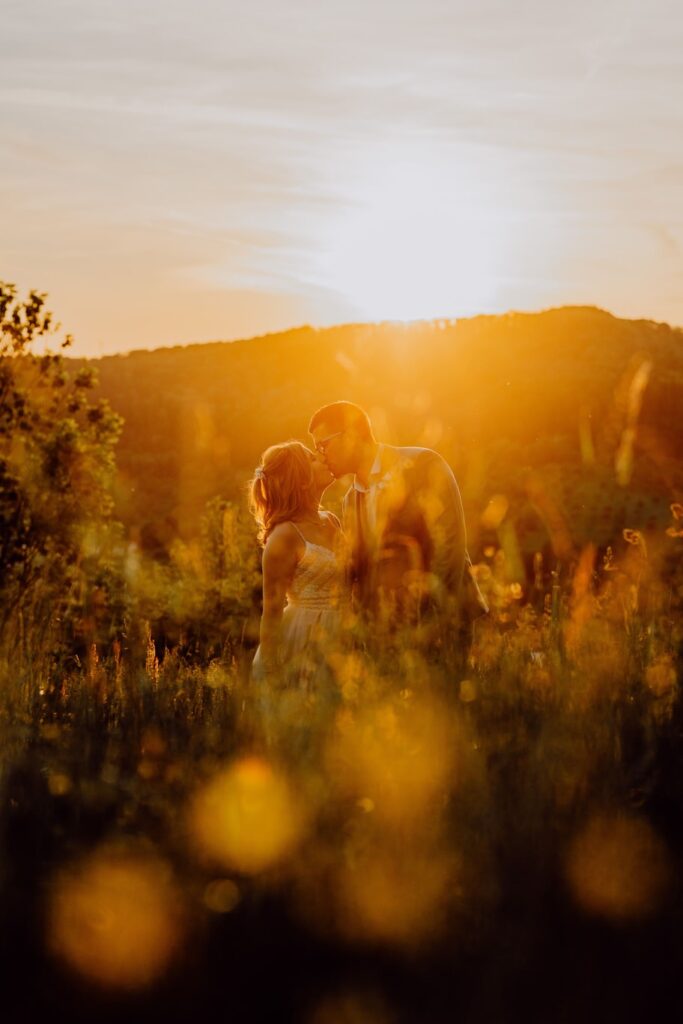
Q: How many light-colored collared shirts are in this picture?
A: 1